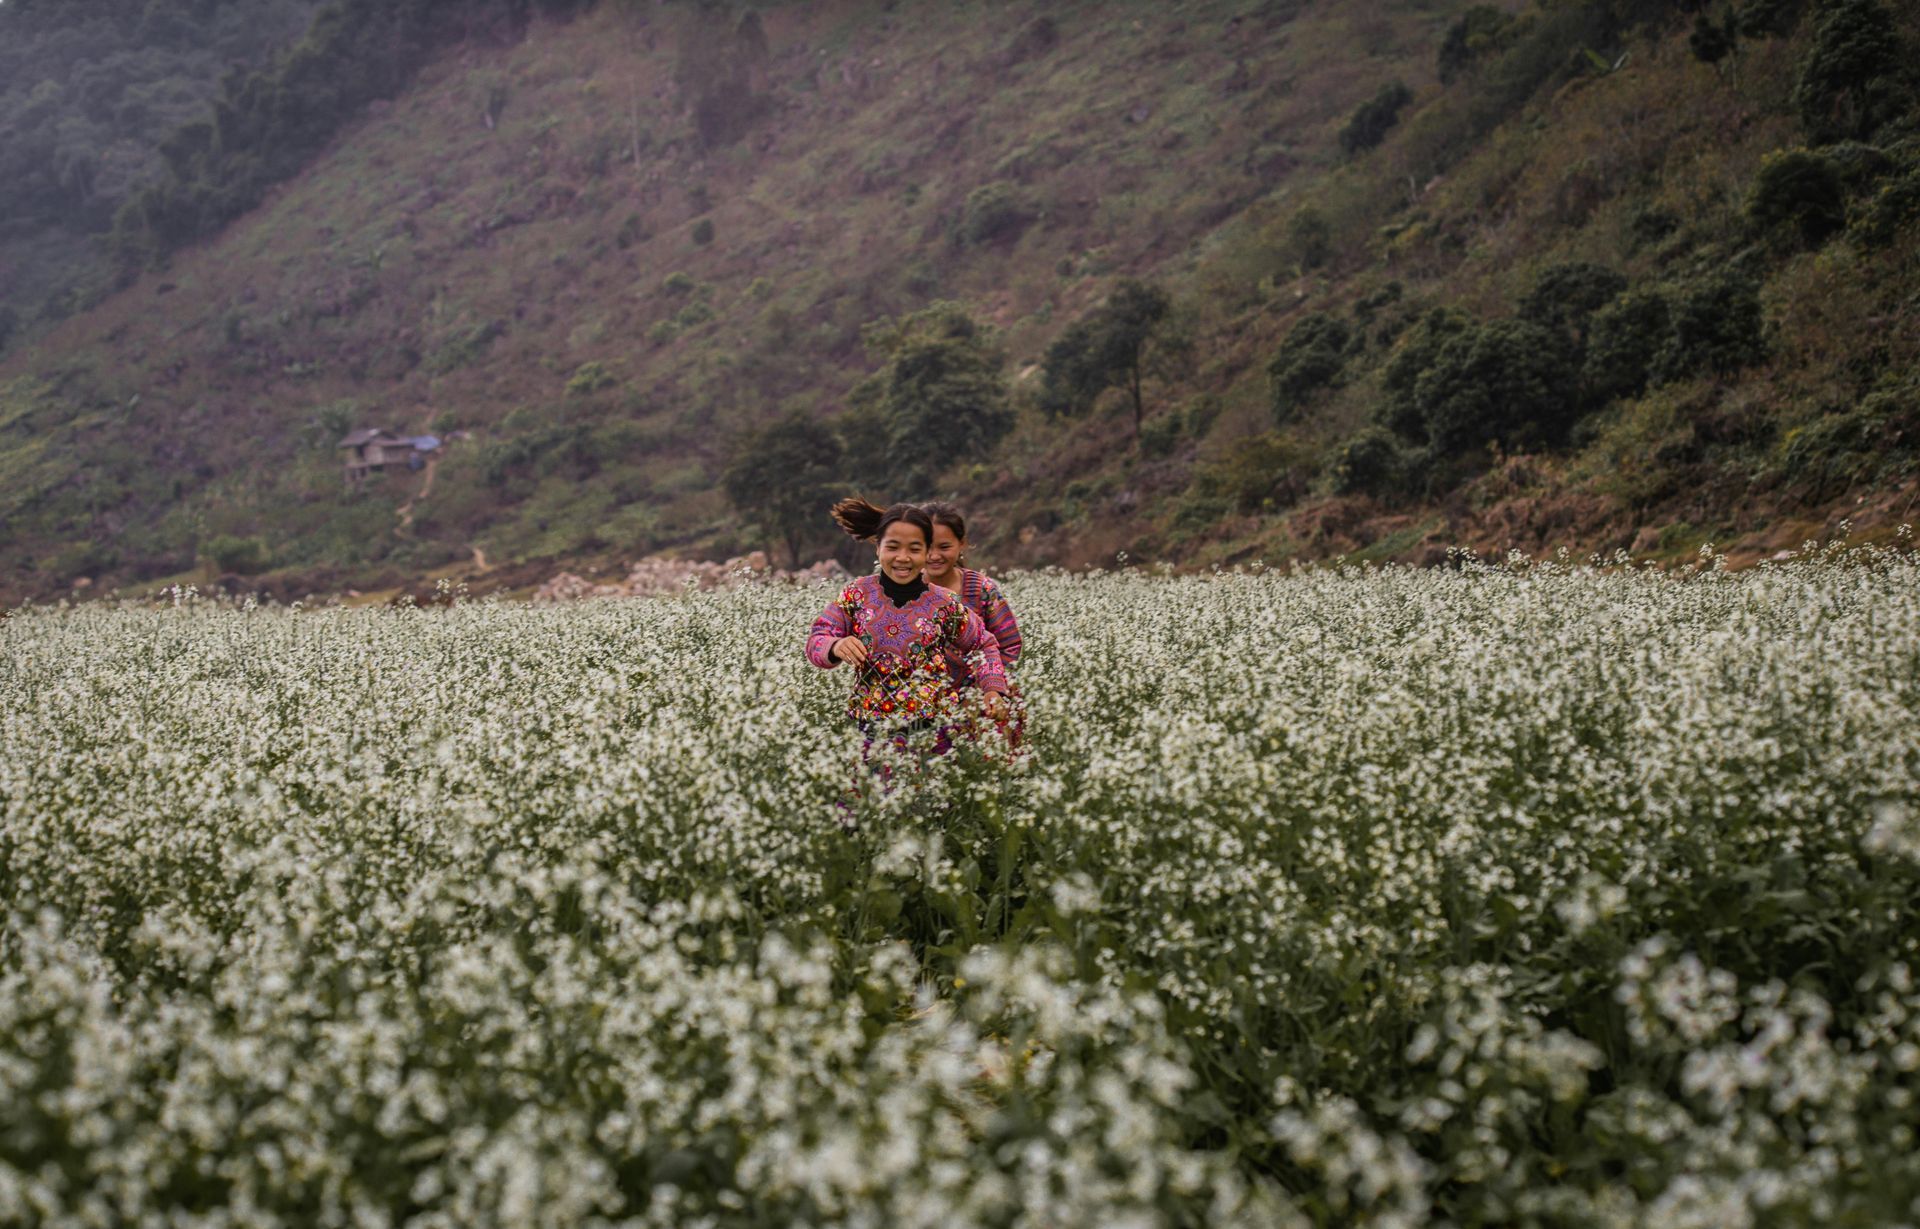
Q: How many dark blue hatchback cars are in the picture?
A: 0